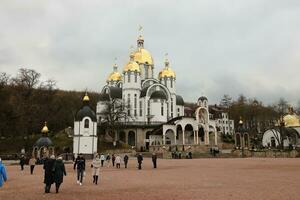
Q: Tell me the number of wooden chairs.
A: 0